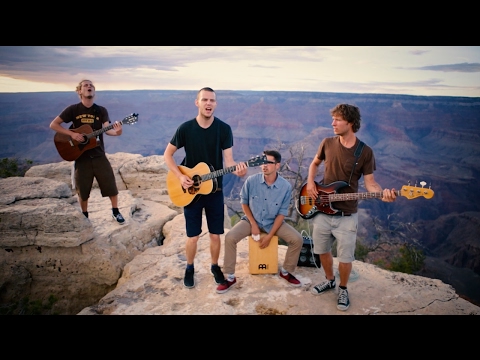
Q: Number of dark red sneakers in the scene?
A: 2